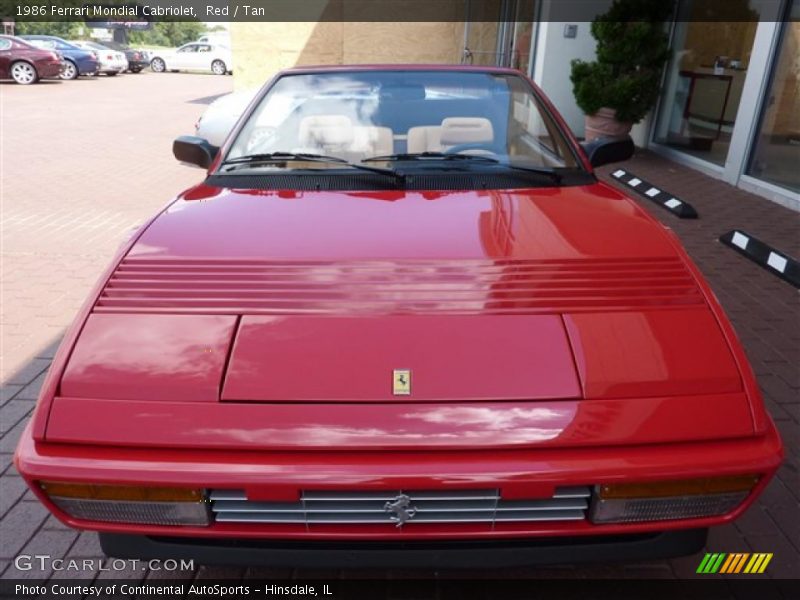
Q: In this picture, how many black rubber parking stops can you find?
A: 2